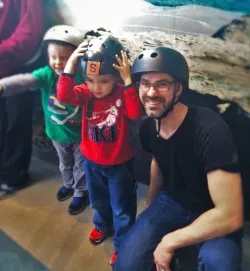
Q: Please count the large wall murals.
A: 1